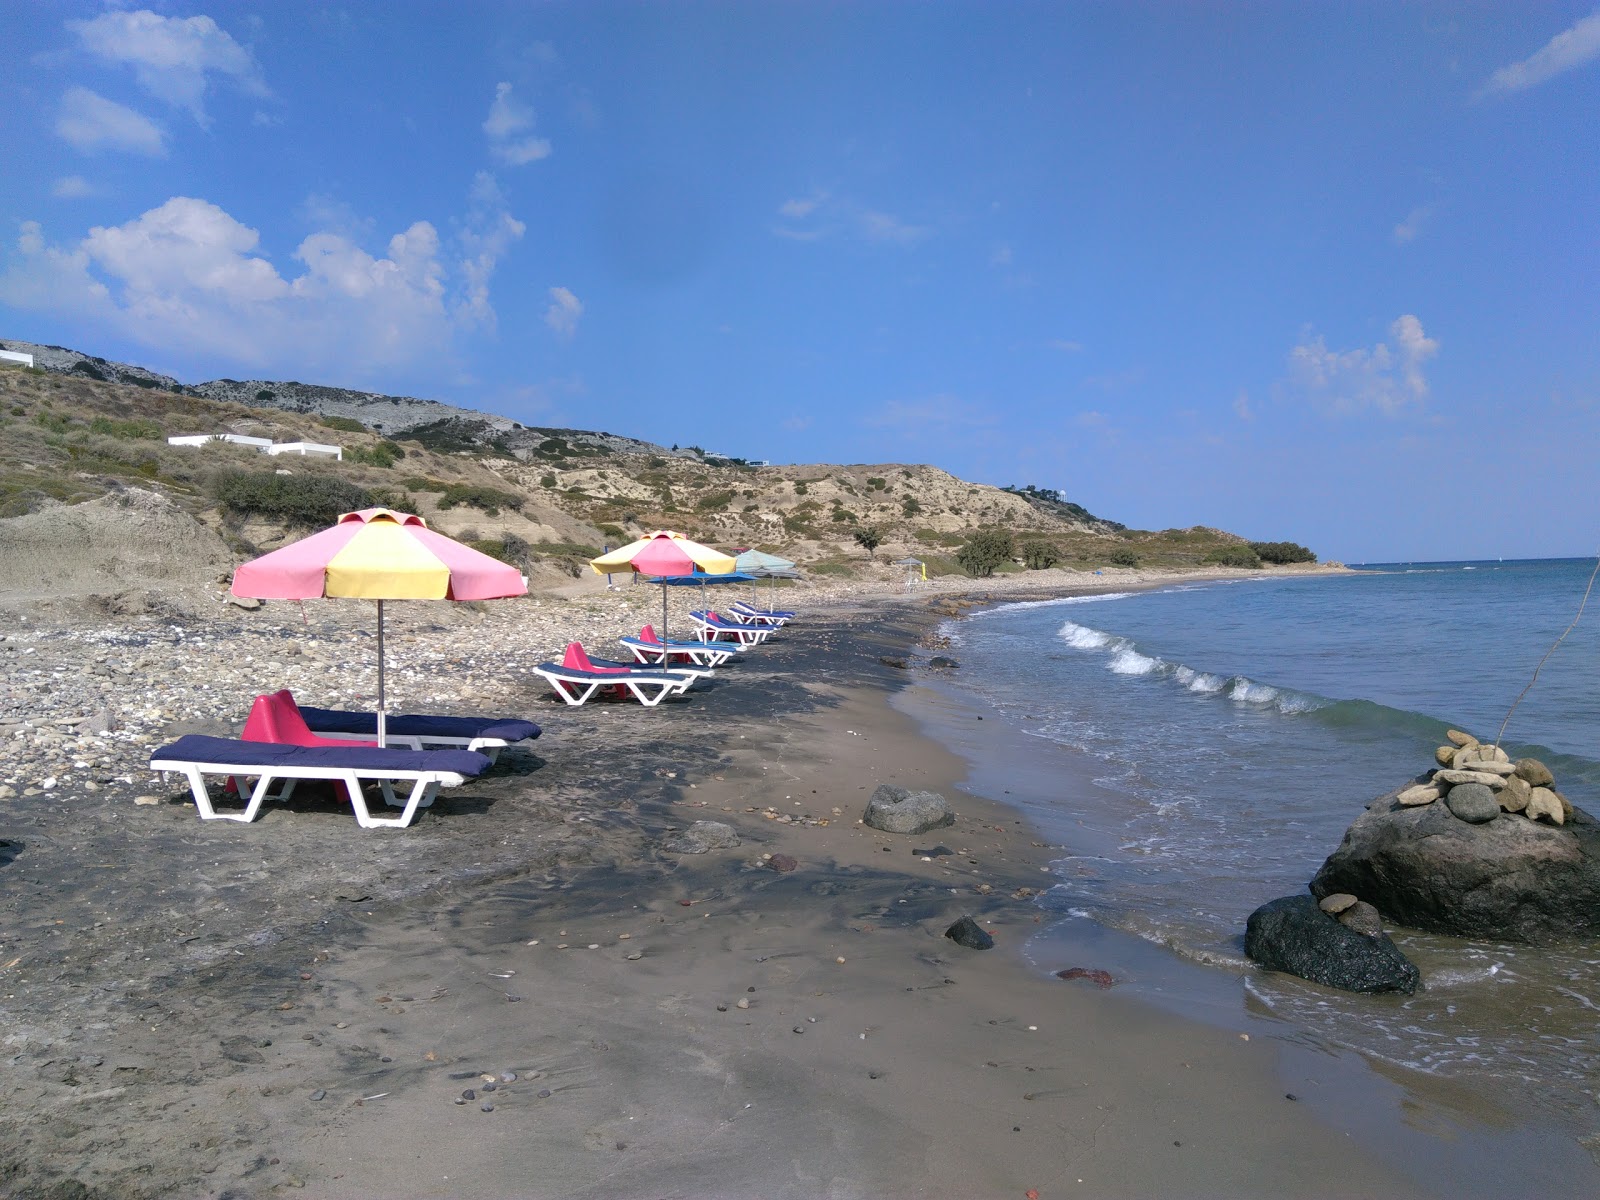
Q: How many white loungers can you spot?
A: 10